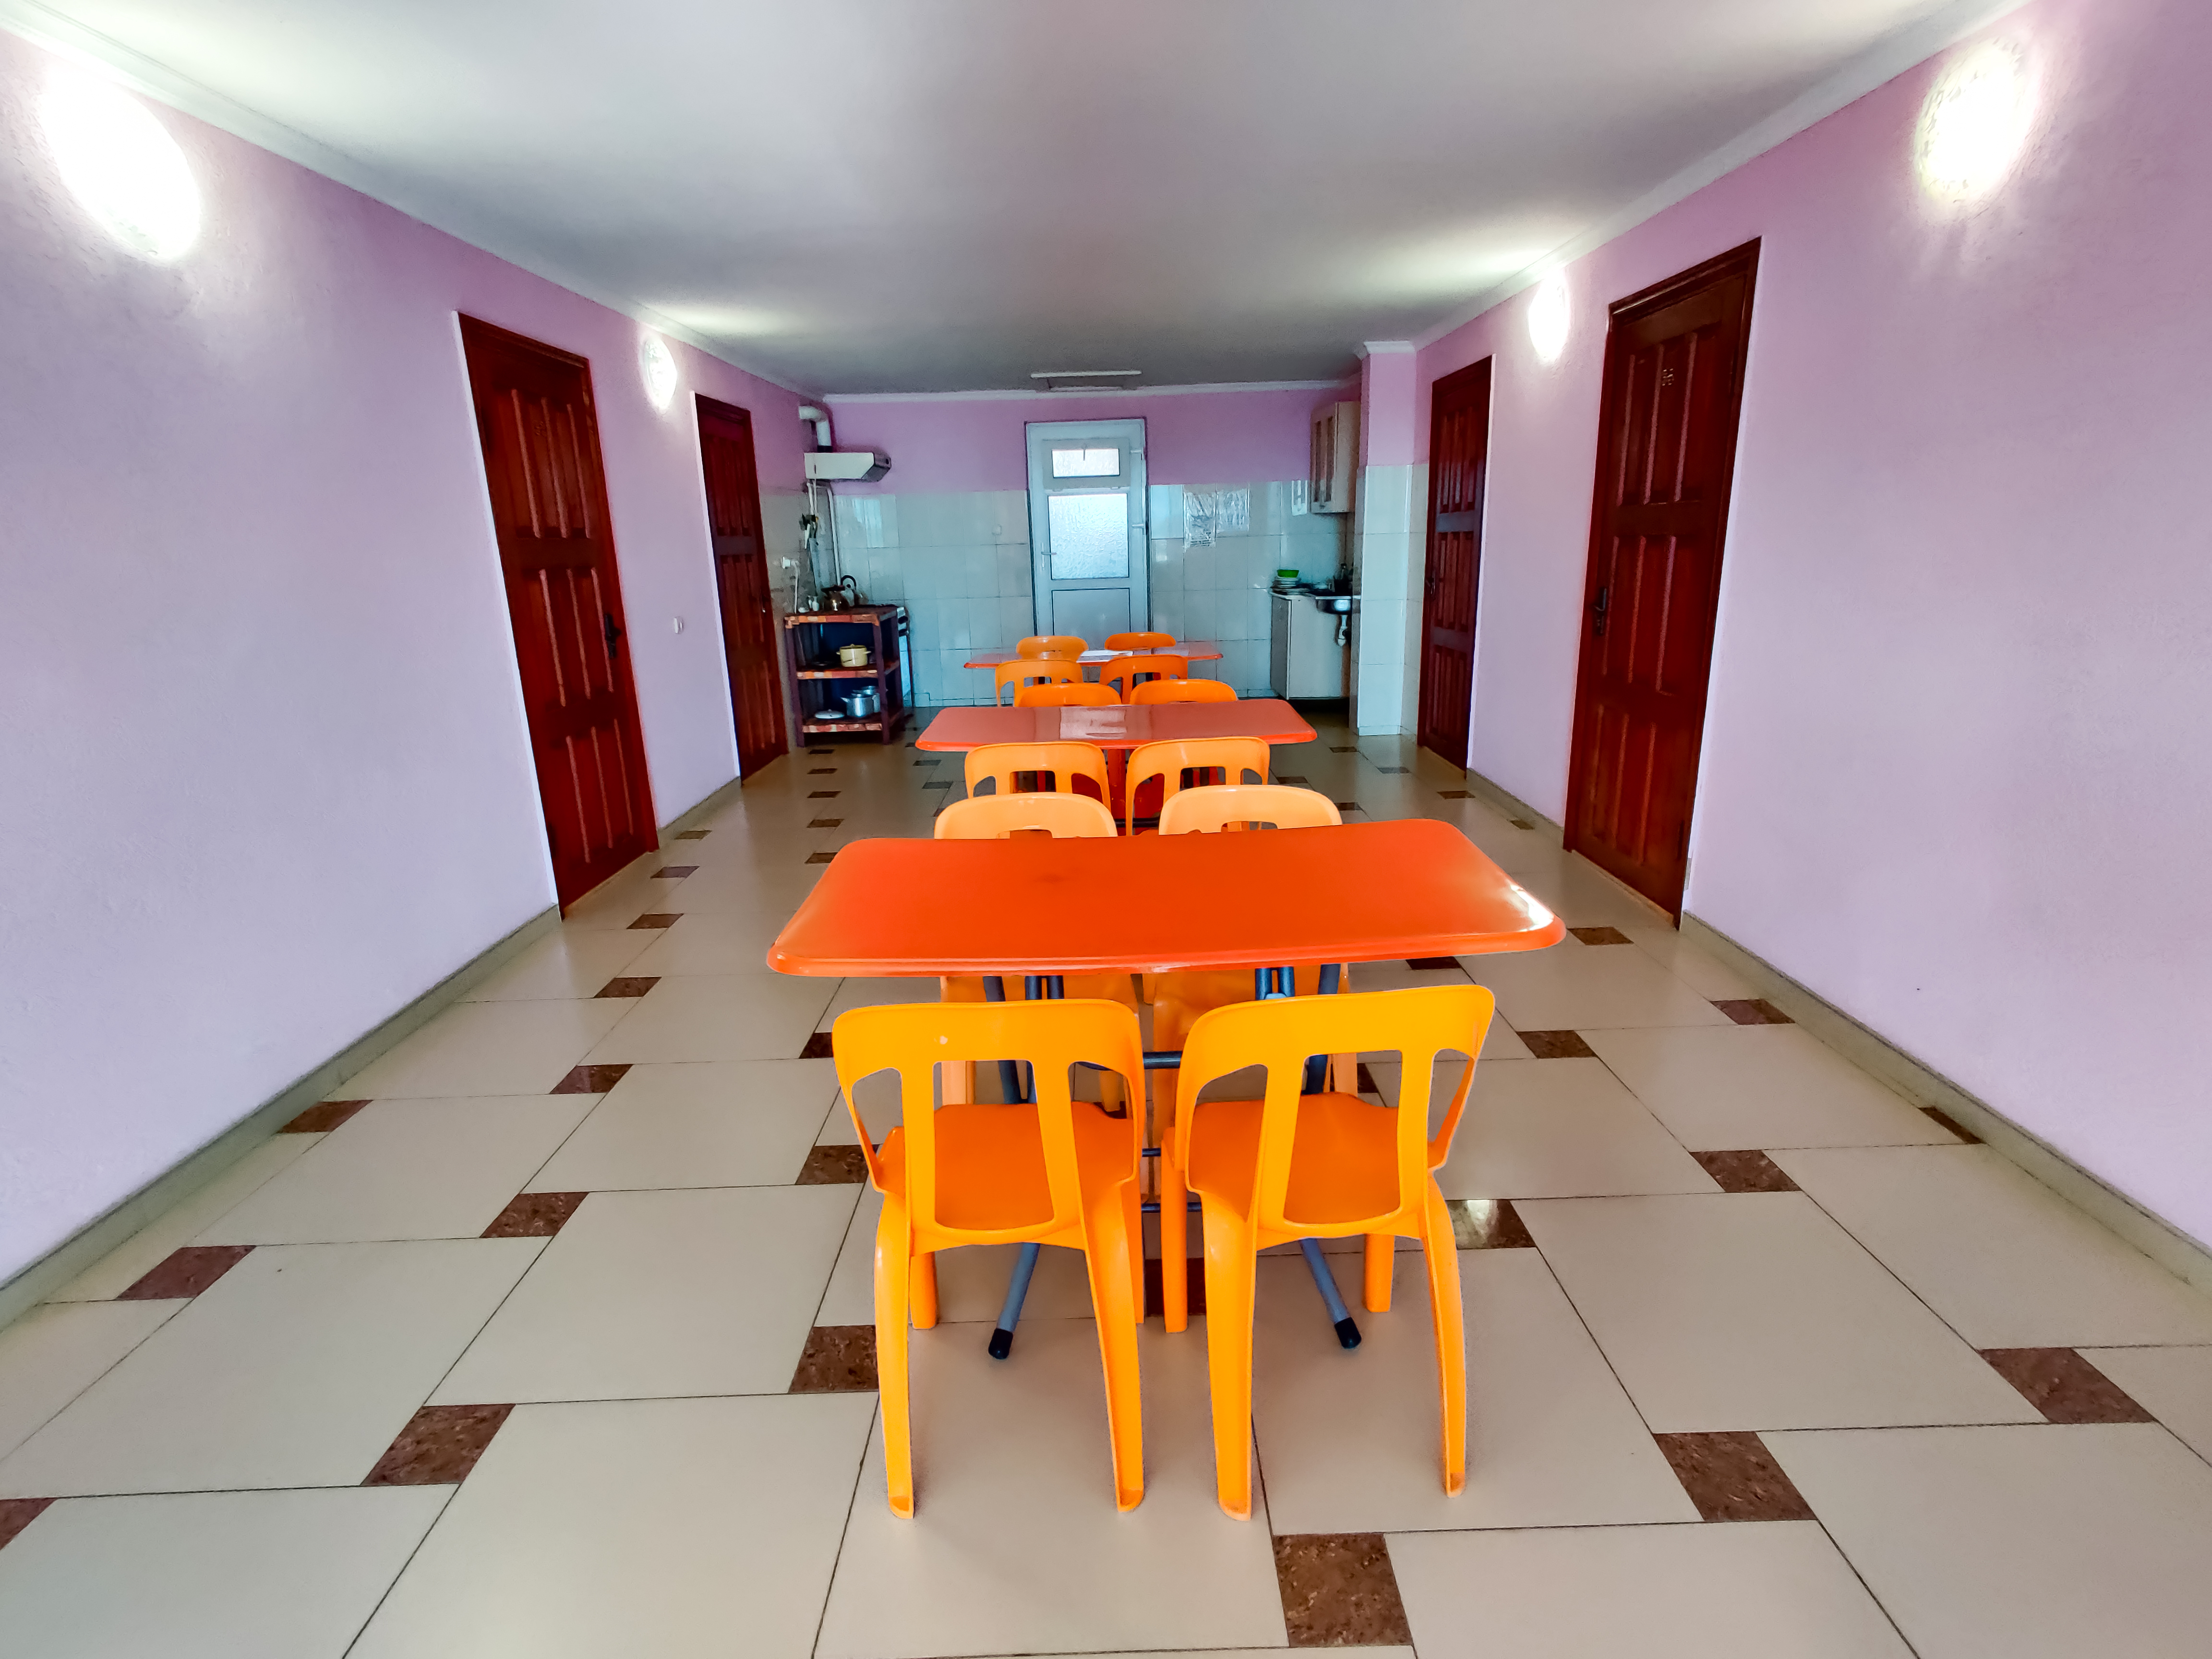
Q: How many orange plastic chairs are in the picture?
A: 12